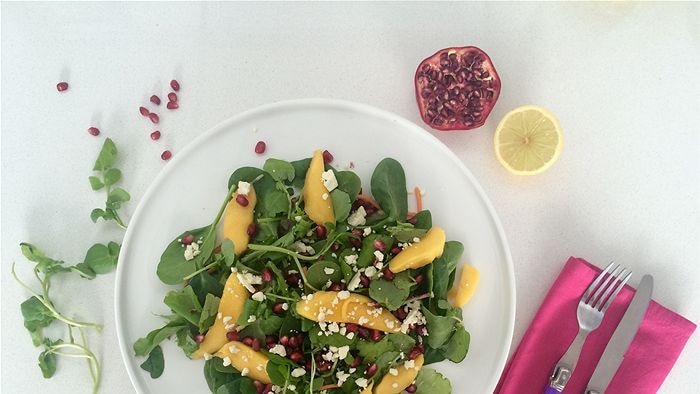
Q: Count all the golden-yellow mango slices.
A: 8